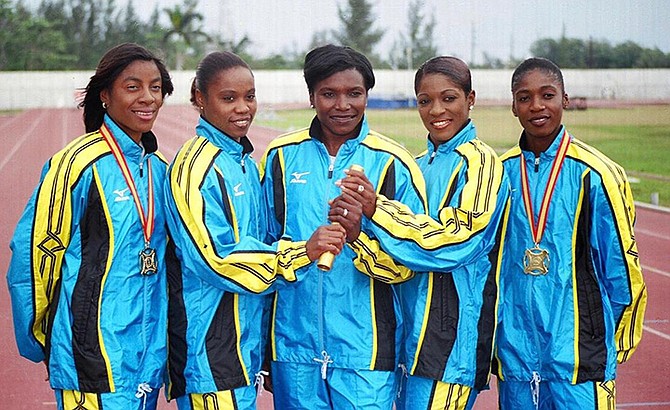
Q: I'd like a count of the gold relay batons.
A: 1